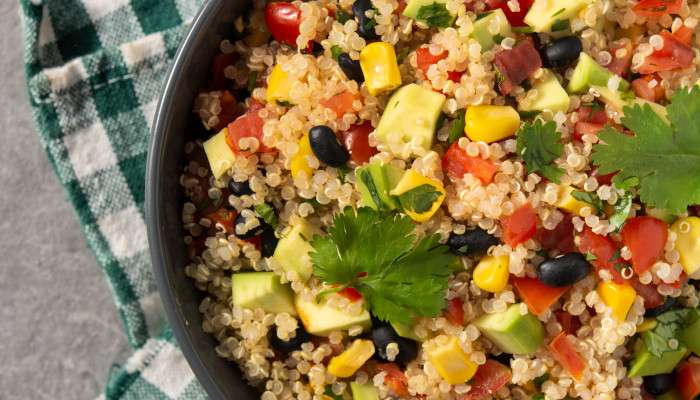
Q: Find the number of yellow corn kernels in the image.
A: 11